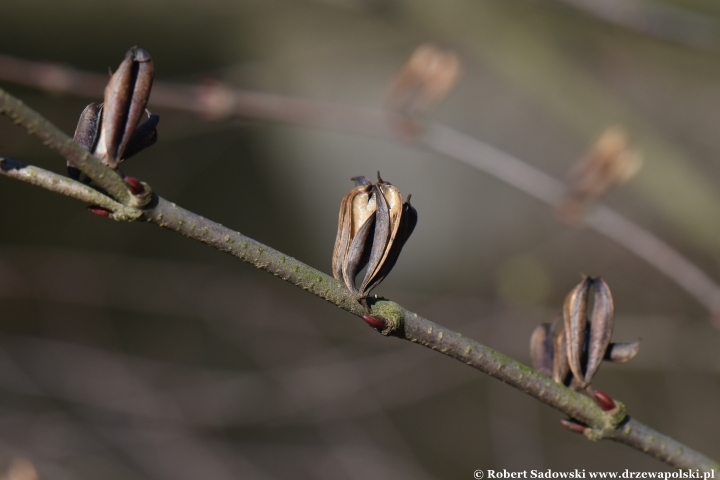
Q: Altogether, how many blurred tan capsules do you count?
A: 2